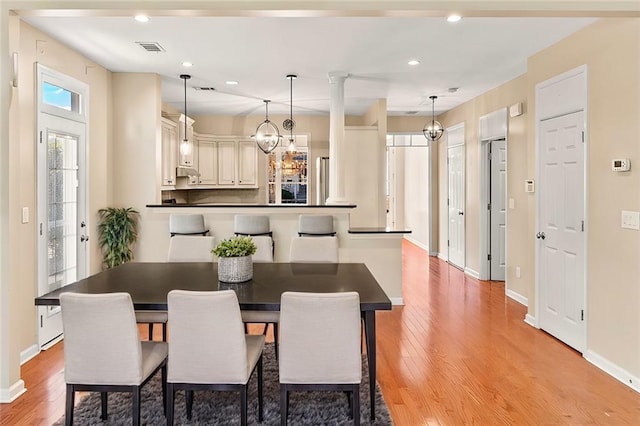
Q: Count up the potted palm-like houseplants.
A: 1